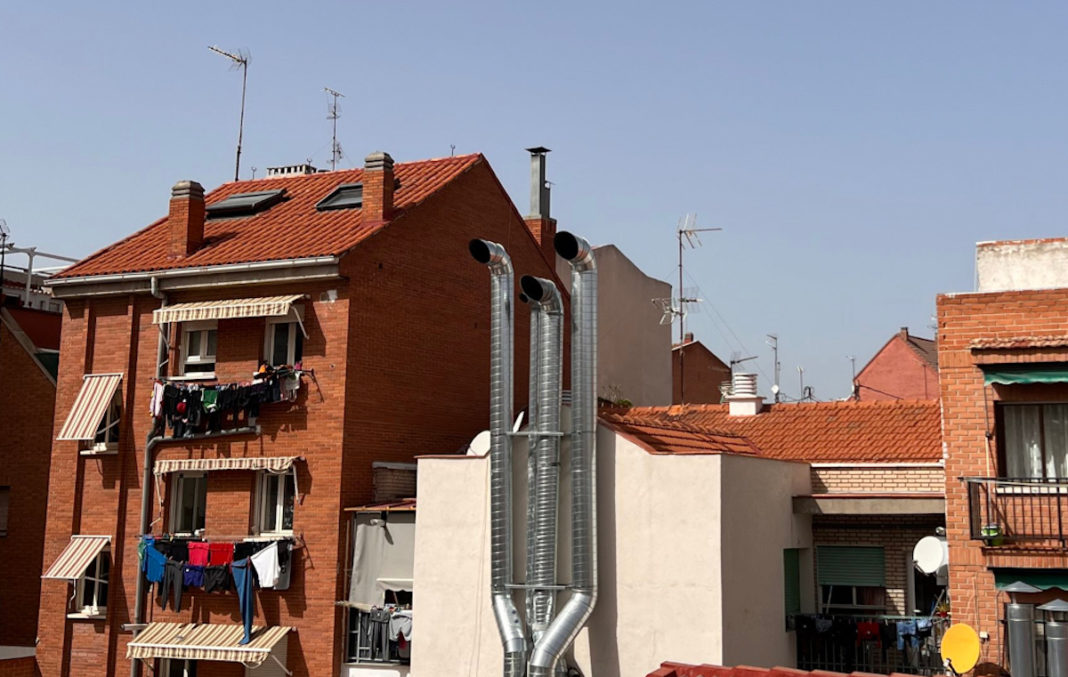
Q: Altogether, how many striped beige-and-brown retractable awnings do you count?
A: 5